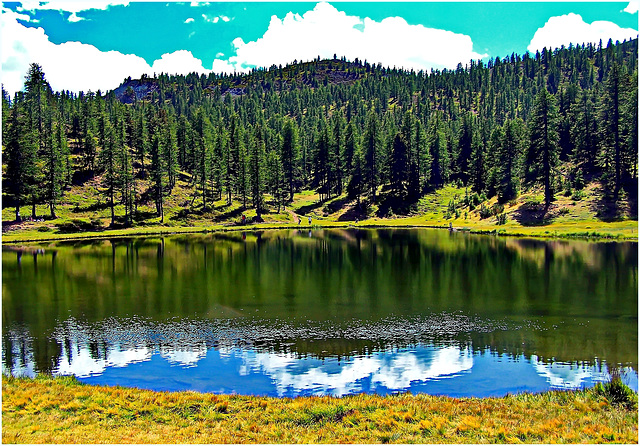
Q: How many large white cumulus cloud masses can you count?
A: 3